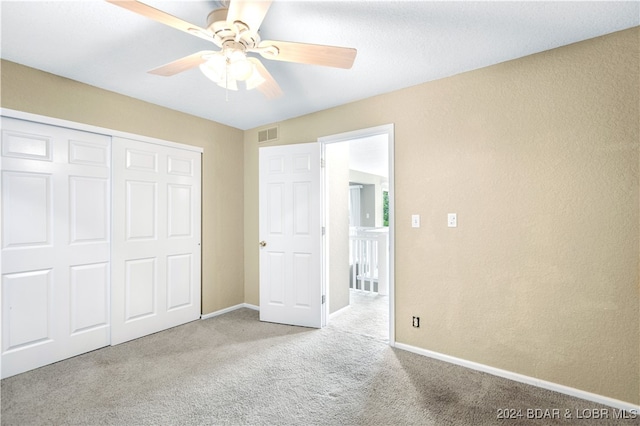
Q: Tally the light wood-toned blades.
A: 5